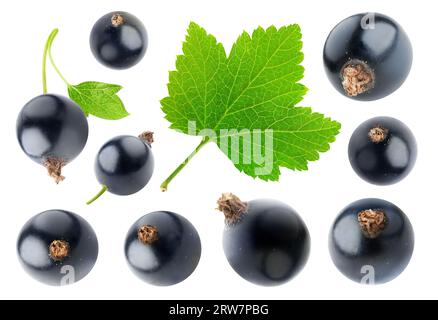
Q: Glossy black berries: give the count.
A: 9